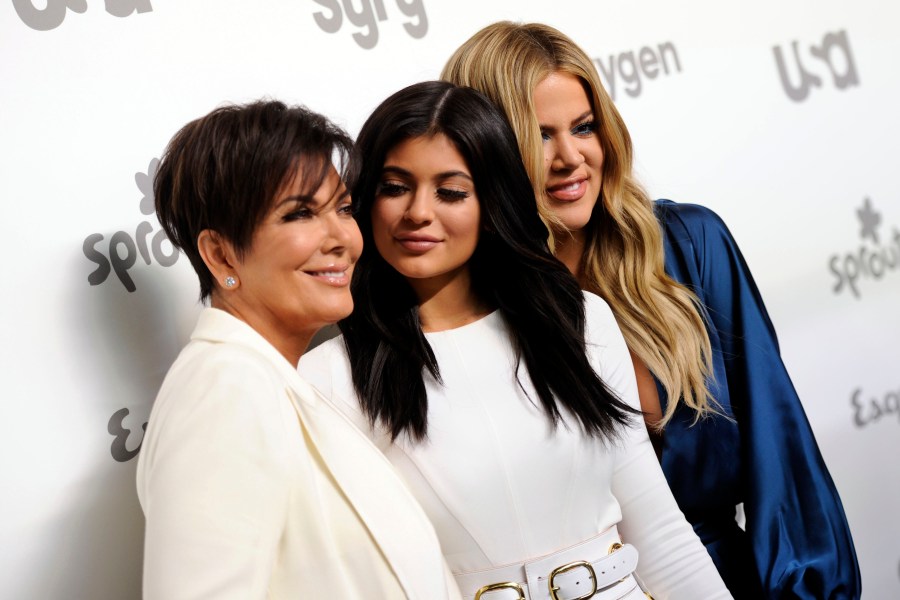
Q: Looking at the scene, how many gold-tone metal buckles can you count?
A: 2